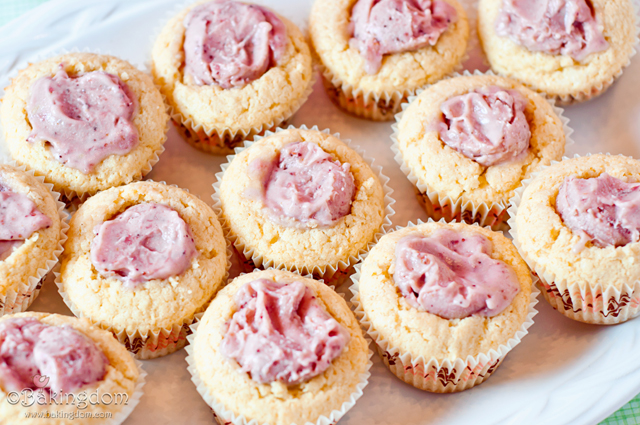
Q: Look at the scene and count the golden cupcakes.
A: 12